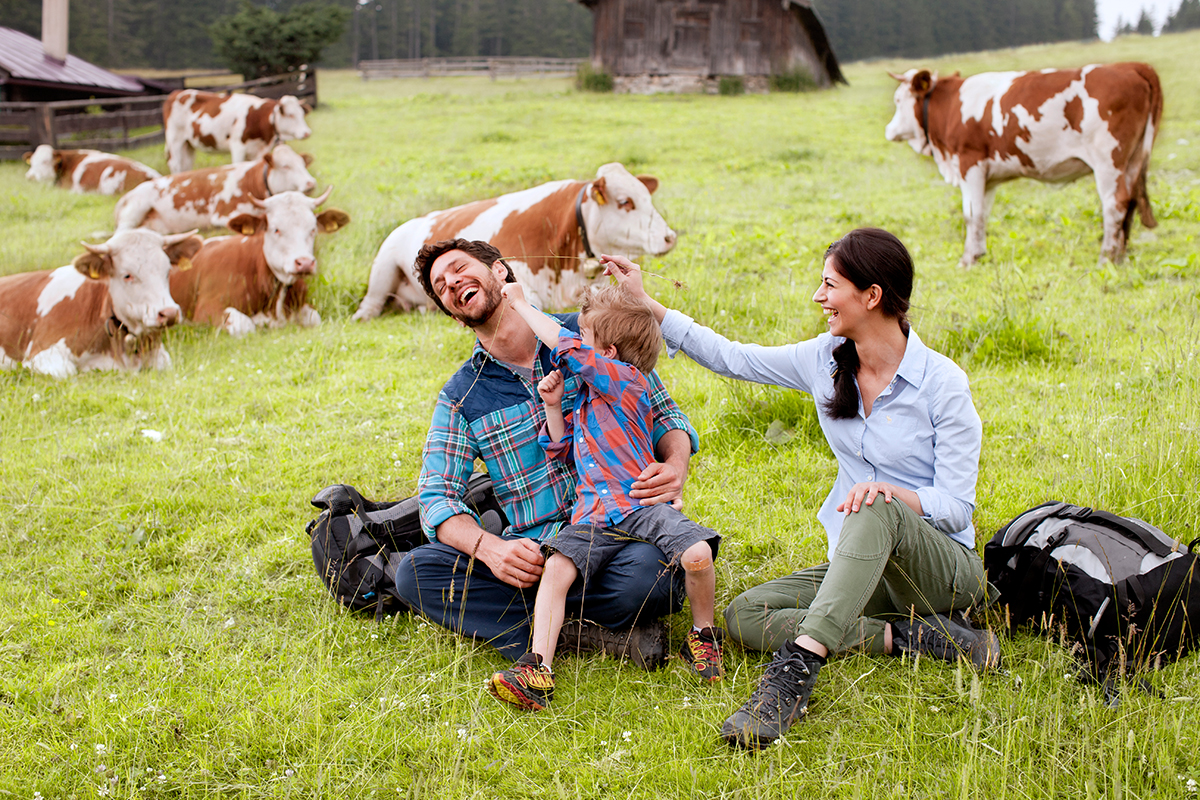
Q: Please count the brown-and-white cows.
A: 7